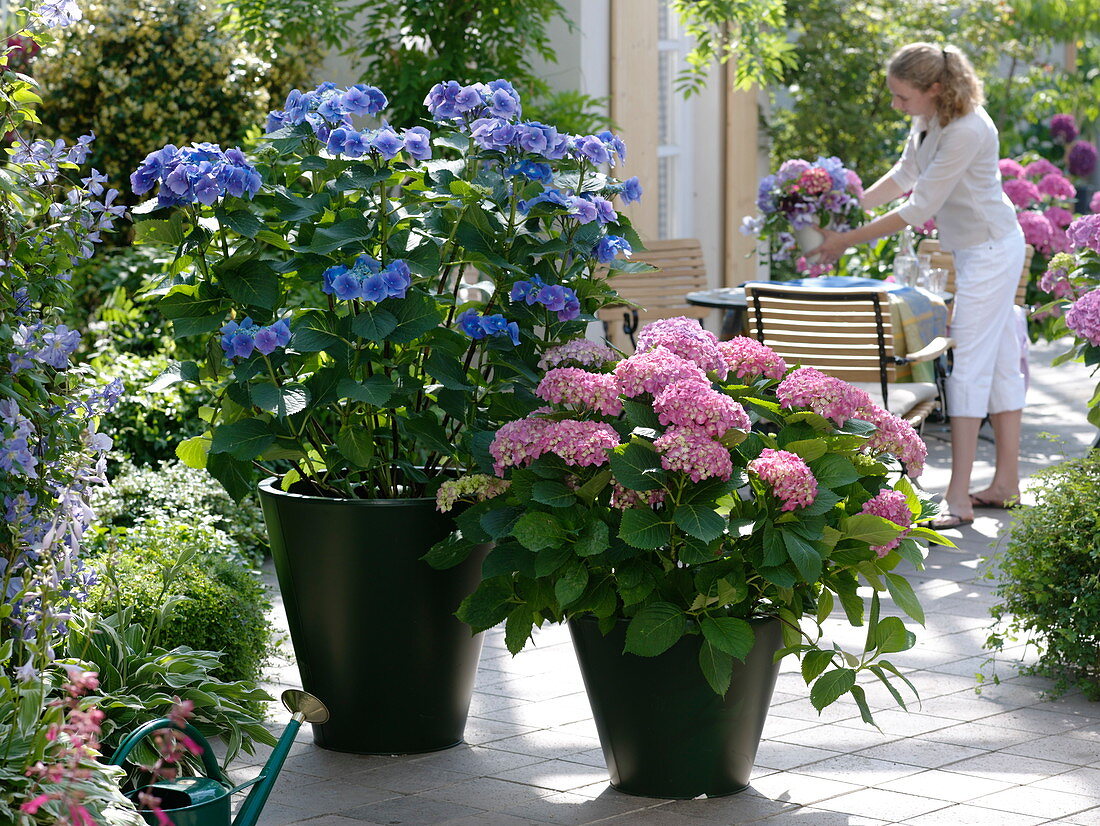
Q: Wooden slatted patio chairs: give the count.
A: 3